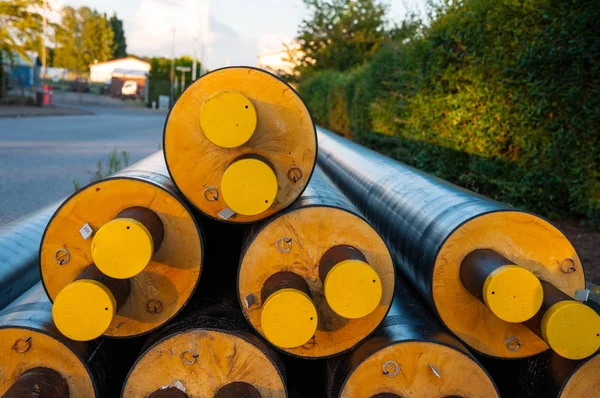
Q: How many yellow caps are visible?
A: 8